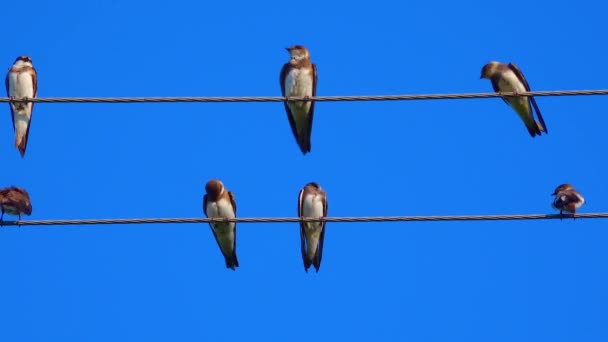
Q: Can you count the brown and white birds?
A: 7